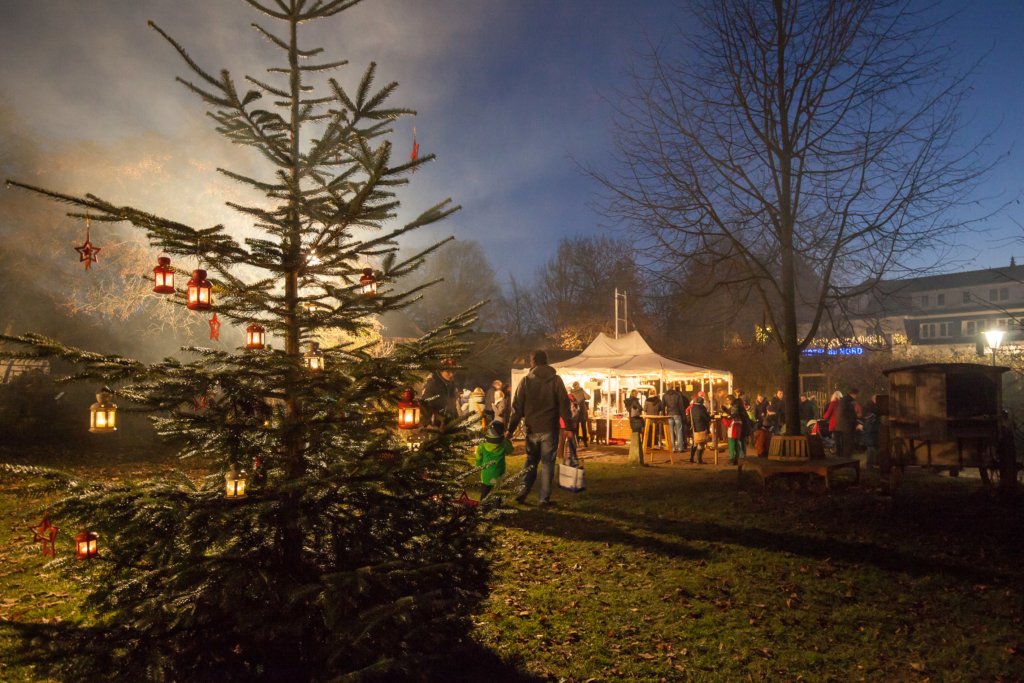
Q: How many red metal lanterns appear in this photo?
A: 6